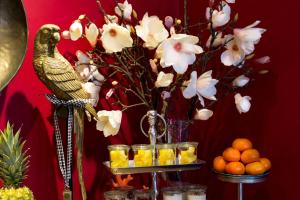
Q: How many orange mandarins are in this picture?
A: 7